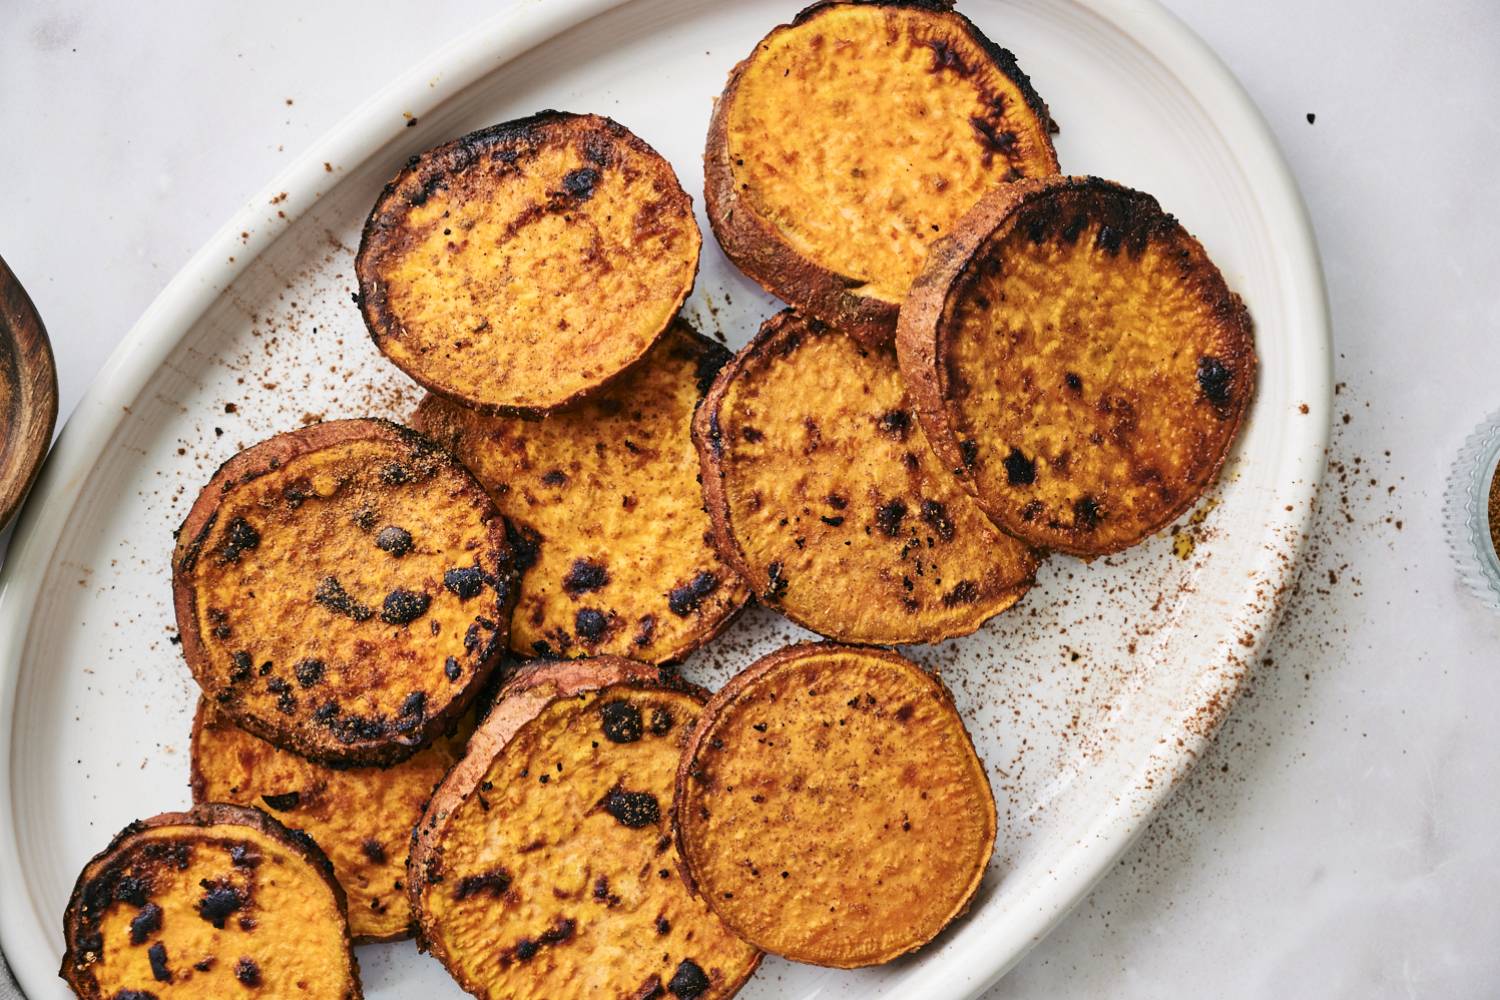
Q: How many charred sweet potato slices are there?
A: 10